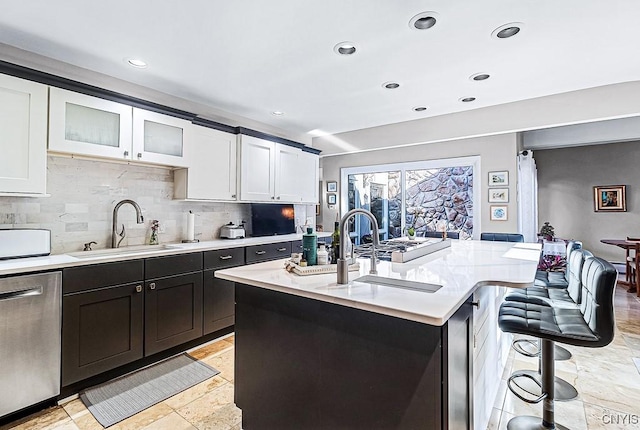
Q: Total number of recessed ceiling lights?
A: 9